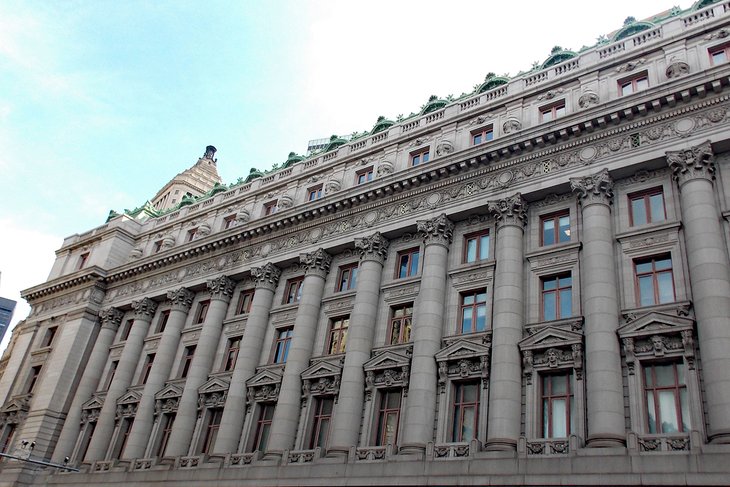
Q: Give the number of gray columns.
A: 11